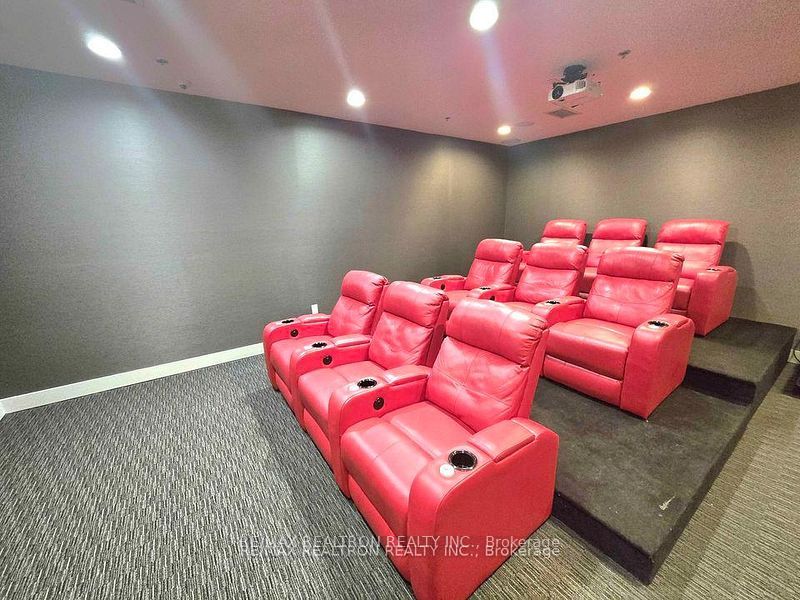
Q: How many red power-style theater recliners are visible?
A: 9